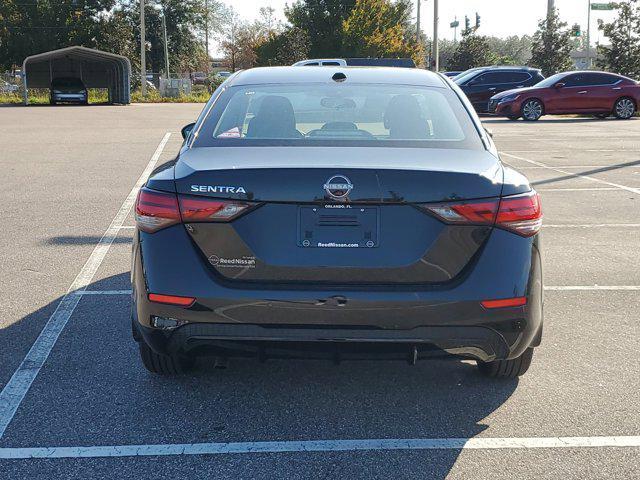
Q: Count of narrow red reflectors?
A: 2